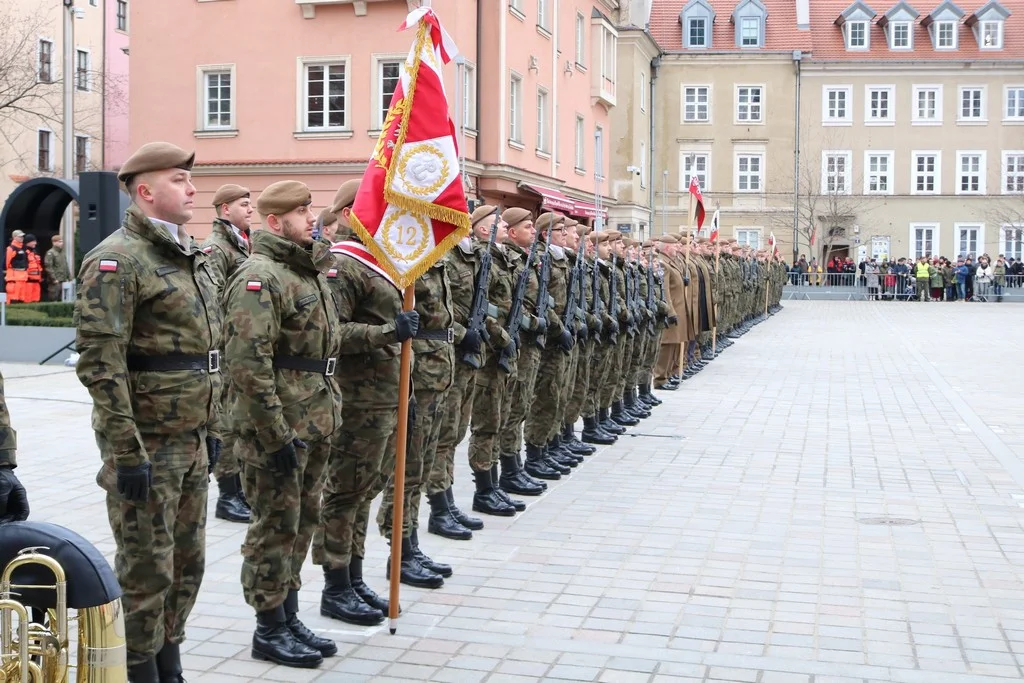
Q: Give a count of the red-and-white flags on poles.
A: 4